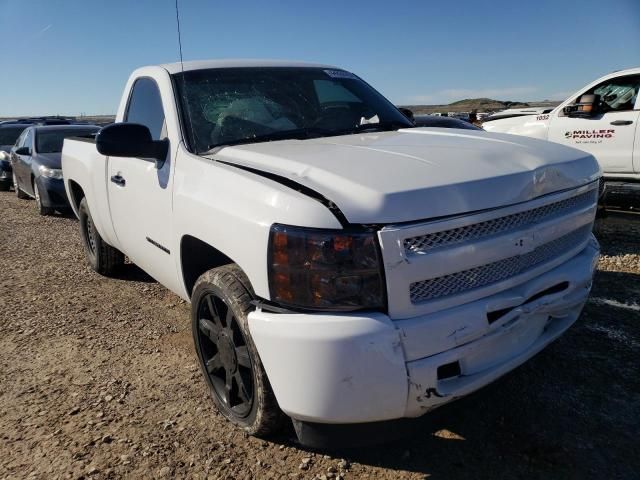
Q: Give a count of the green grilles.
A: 0